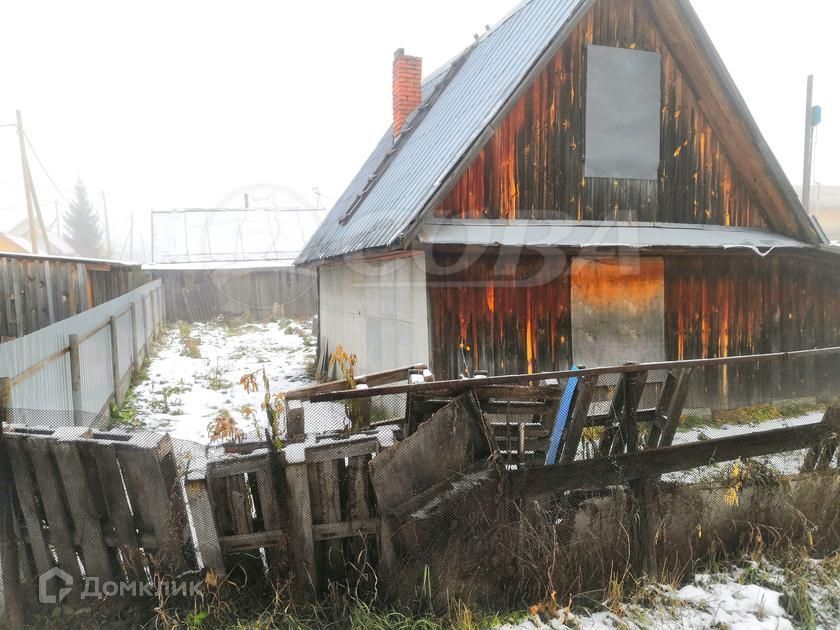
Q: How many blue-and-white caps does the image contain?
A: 0